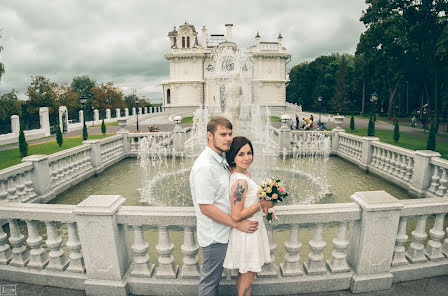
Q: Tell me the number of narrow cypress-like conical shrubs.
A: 8